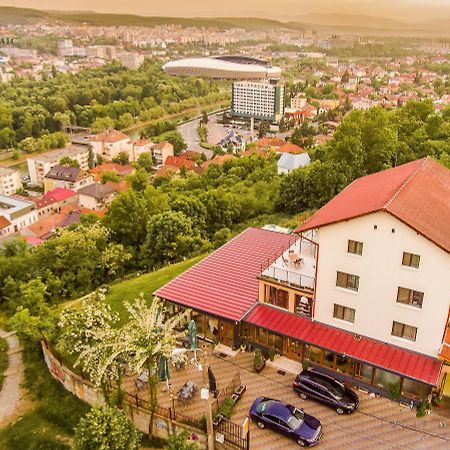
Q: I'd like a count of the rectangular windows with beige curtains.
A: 6